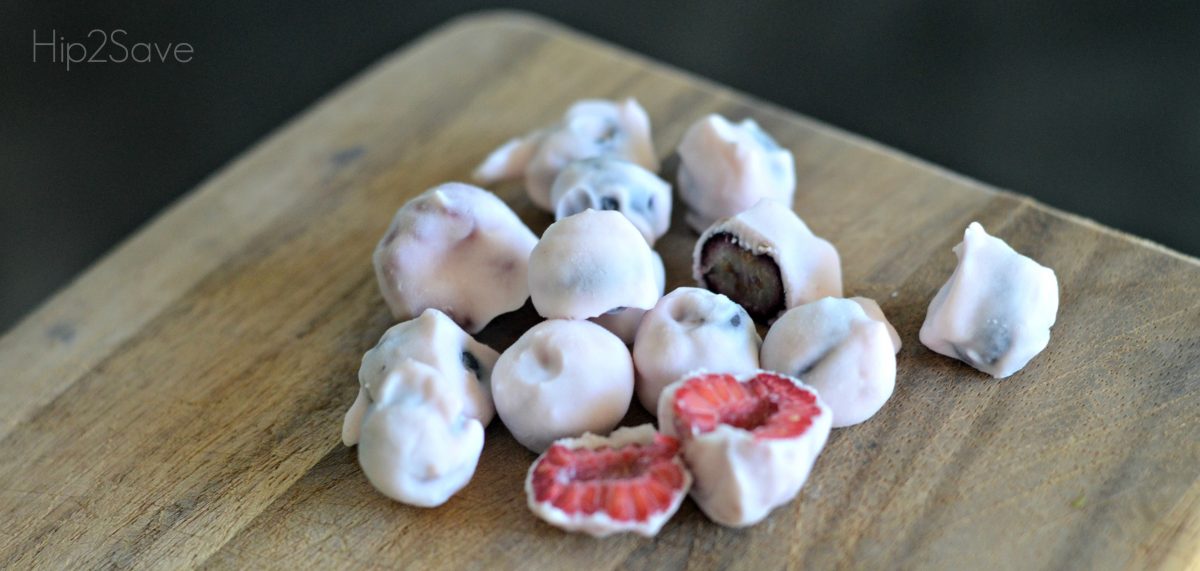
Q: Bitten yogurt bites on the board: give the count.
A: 3